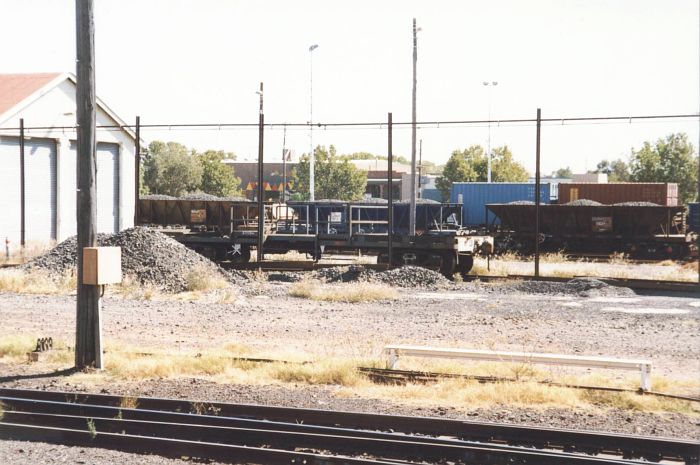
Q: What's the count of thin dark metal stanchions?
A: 5